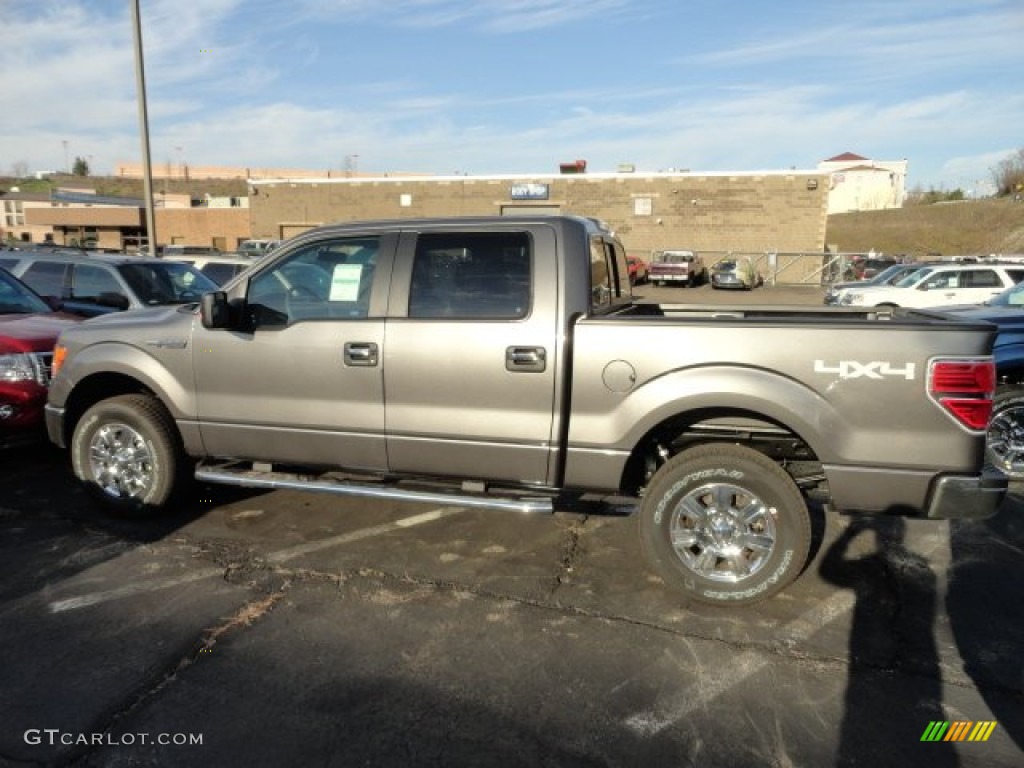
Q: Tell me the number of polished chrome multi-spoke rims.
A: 3